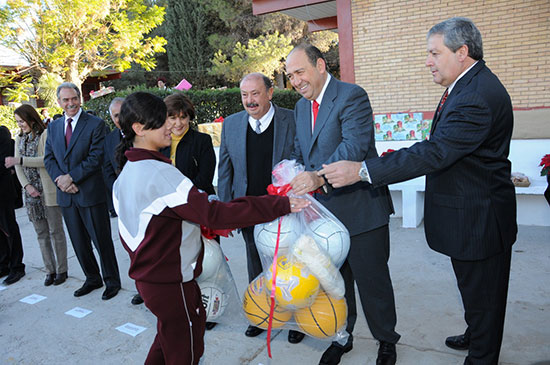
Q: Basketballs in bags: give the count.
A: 2